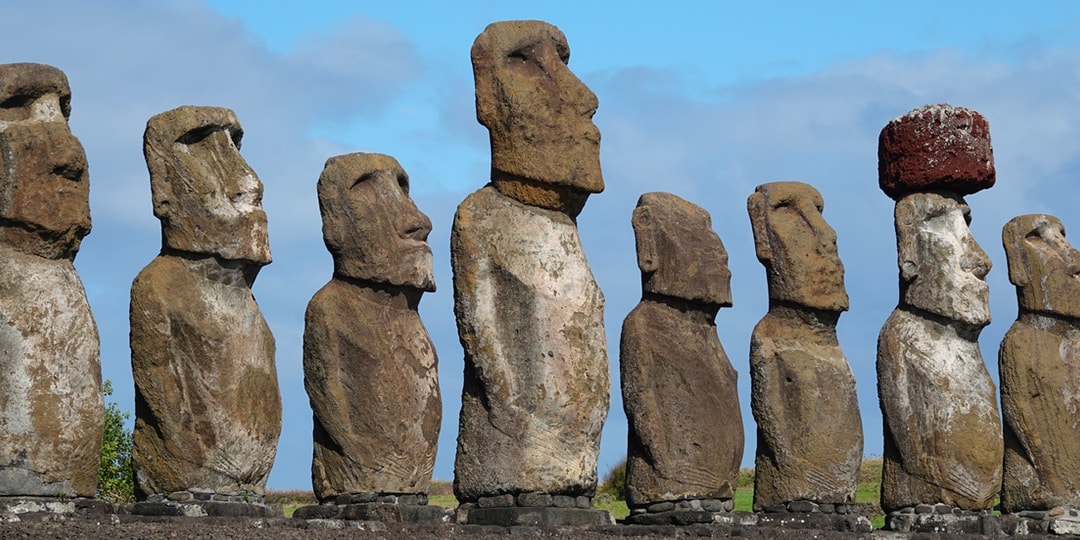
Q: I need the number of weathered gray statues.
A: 8